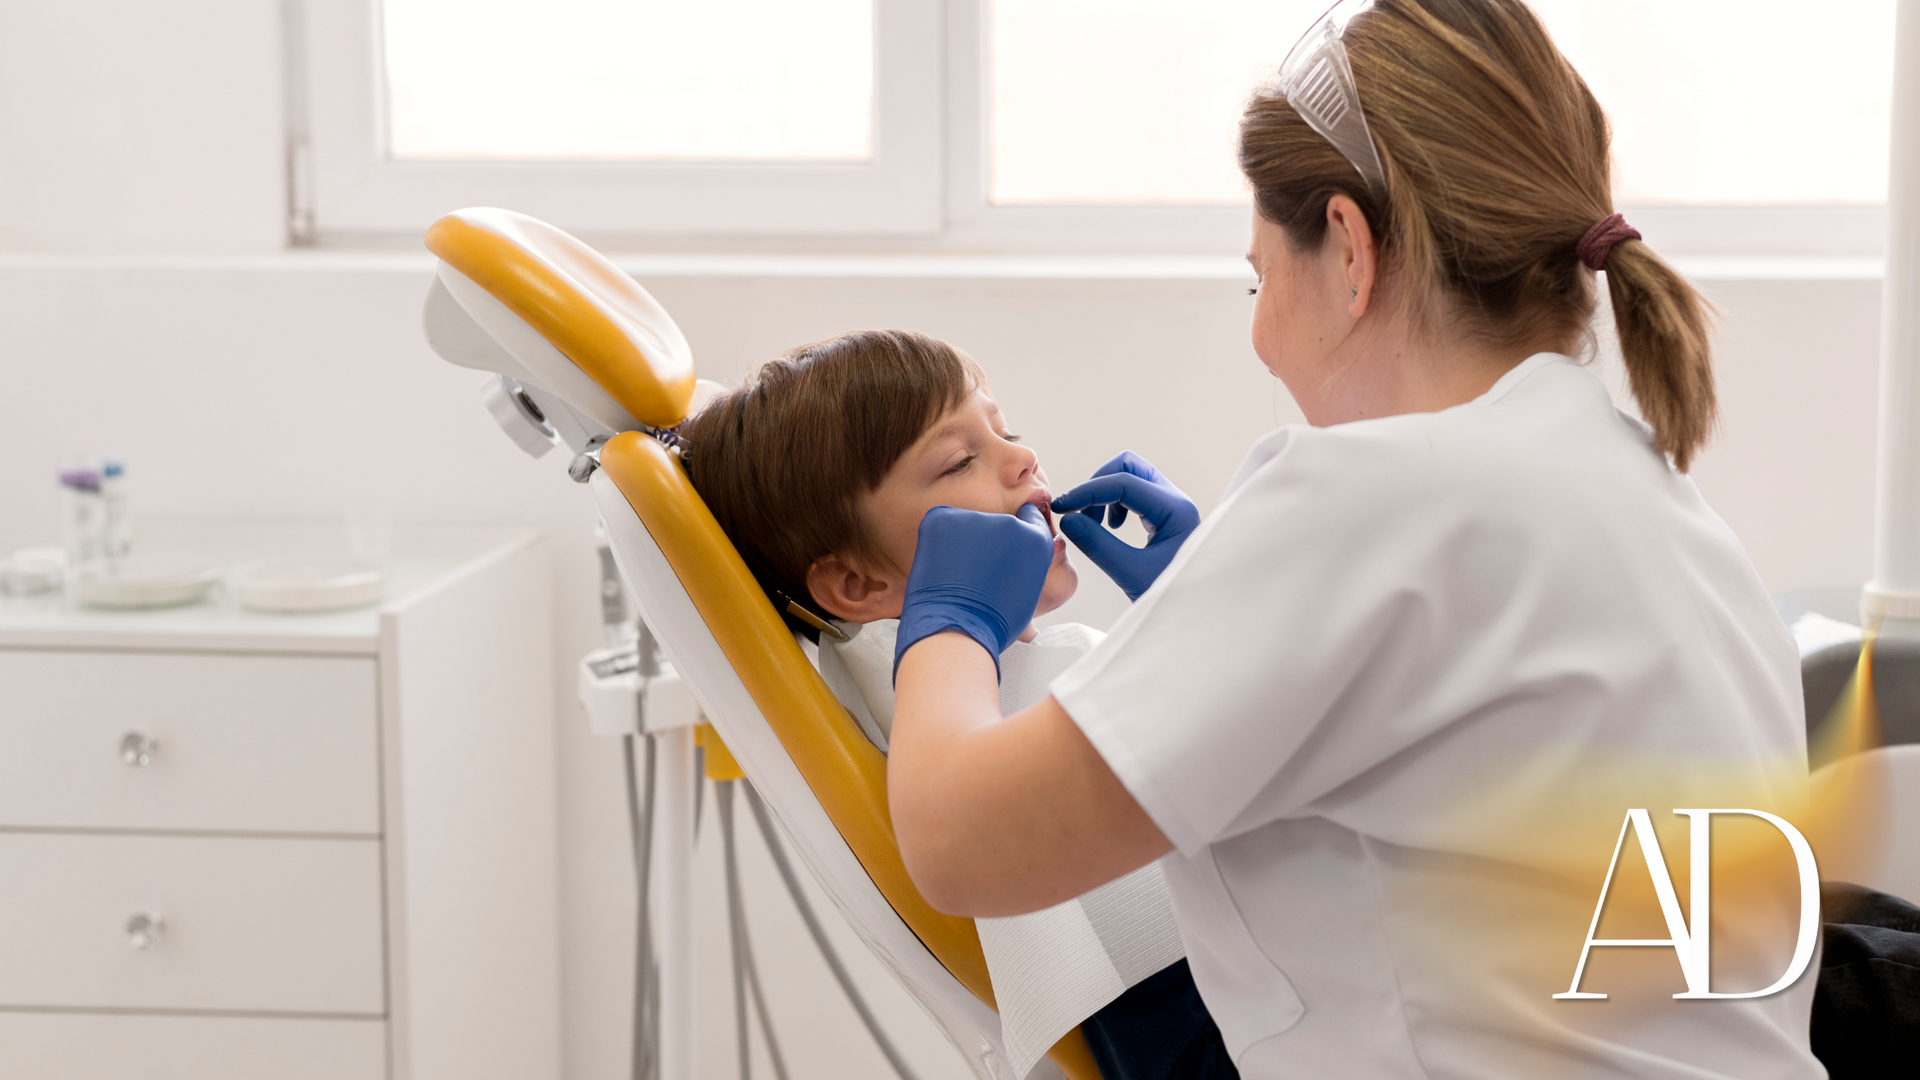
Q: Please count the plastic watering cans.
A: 0